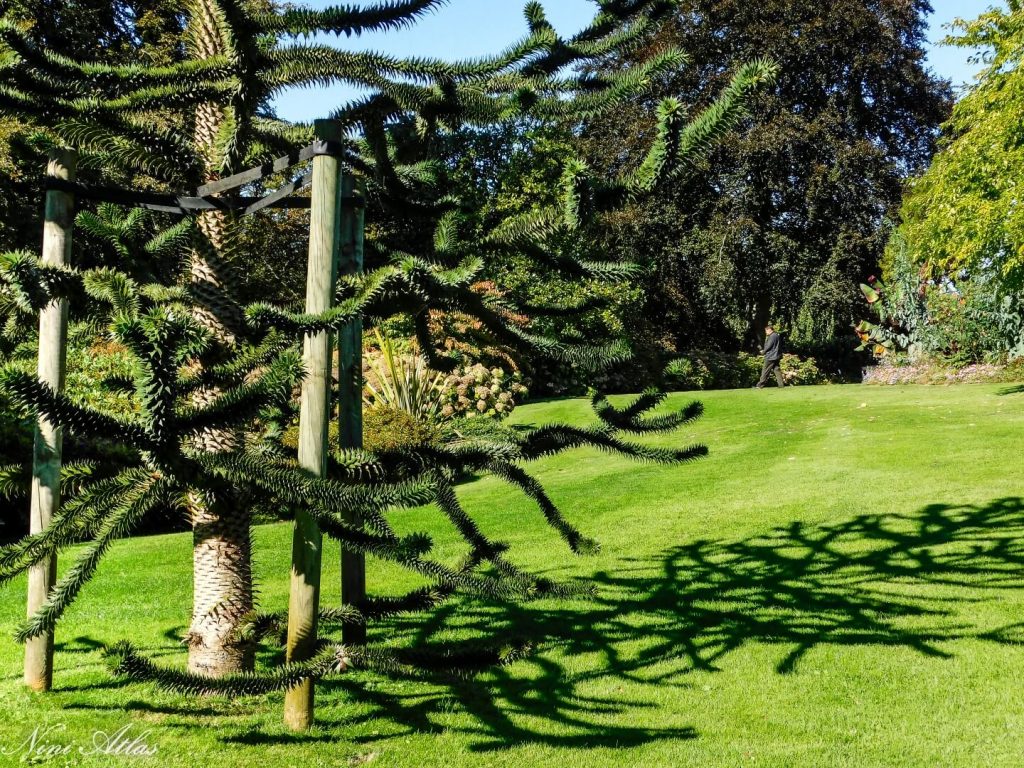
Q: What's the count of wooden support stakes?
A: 3